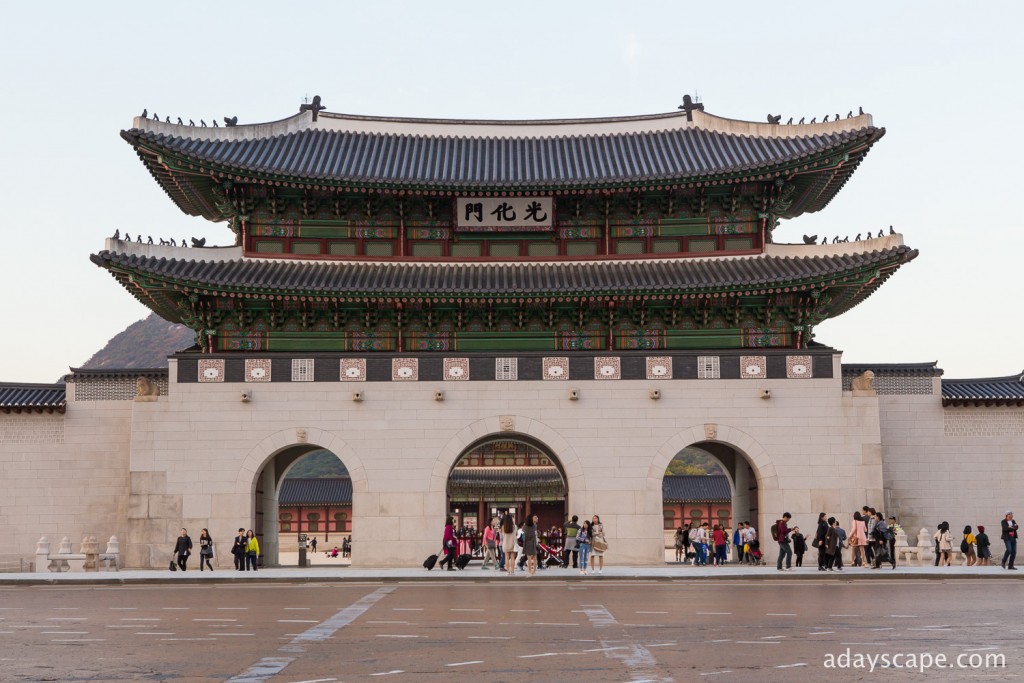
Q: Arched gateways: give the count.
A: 3